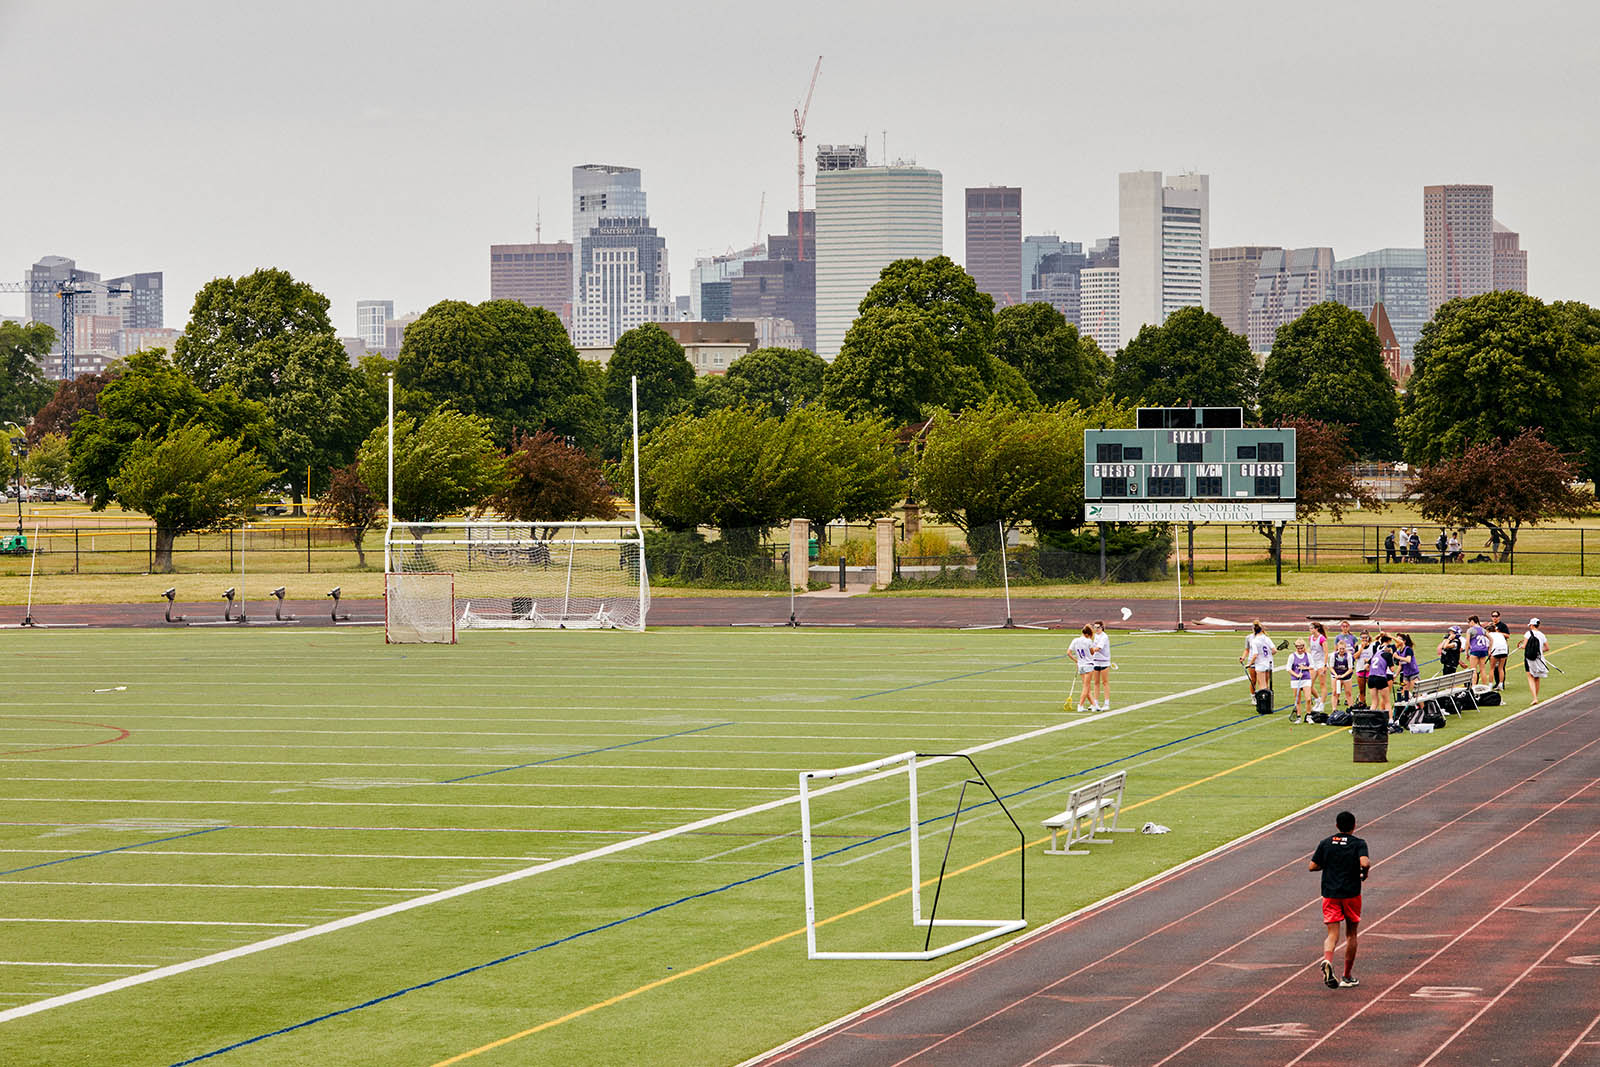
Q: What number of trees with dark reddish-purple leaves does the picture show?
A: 5